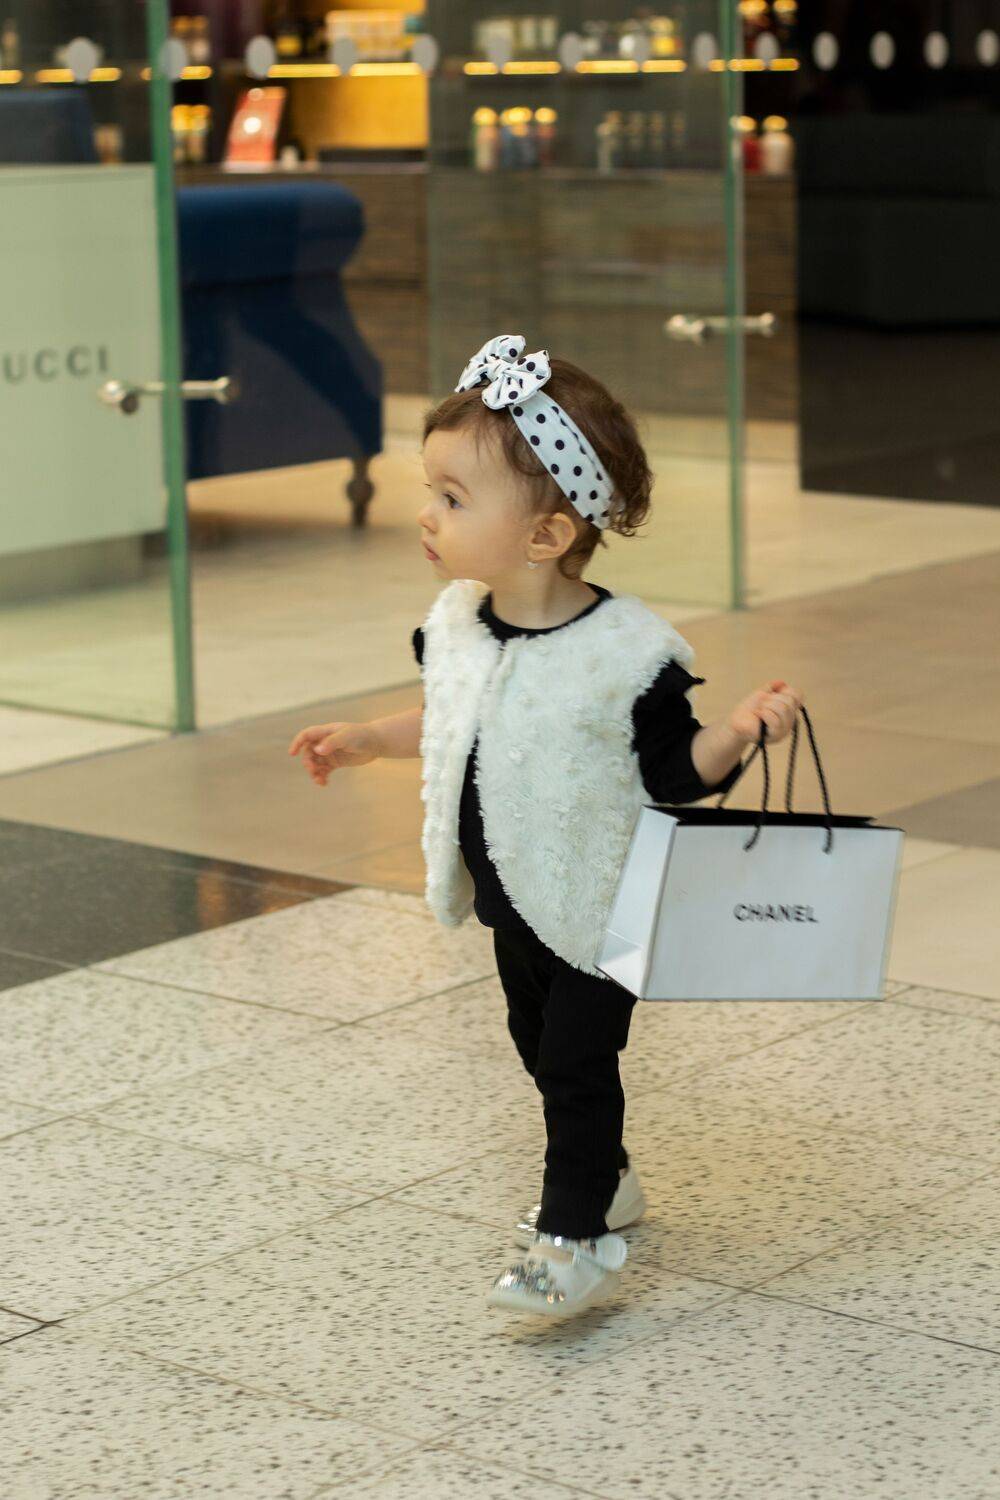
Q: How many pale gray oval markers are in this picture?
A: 14